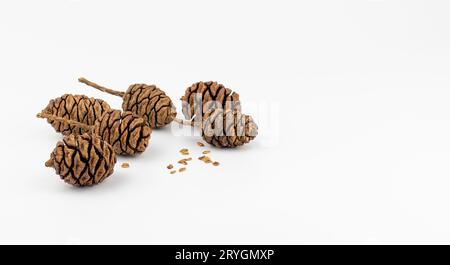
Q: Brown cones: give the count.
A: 6